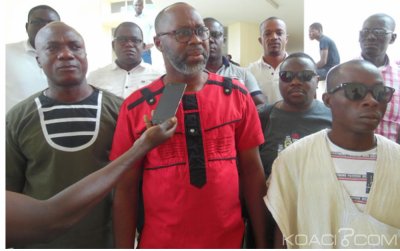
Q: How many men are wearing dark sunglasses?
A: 2